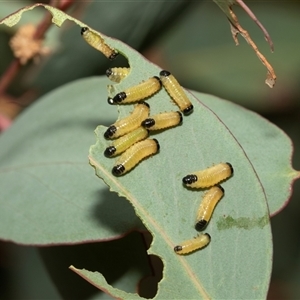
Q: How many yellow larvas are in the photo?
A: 11